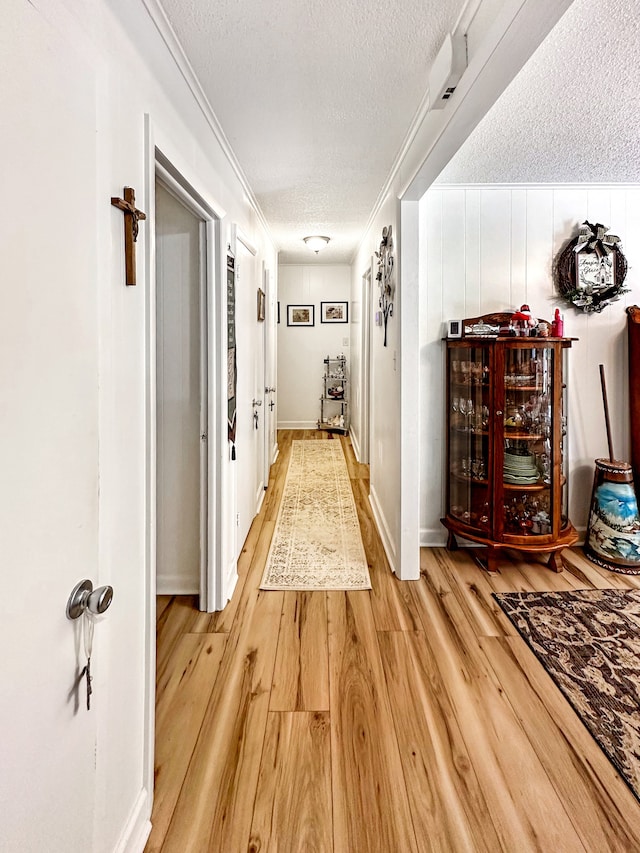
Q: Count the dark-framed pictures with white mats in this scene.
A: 2